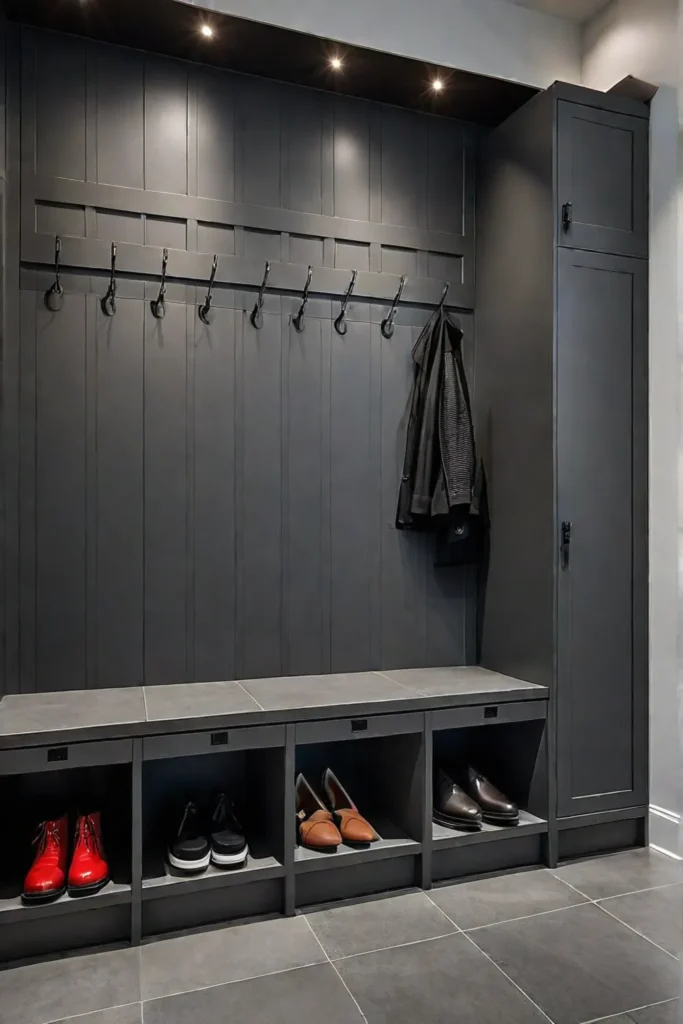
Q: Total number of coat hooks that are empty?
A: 8